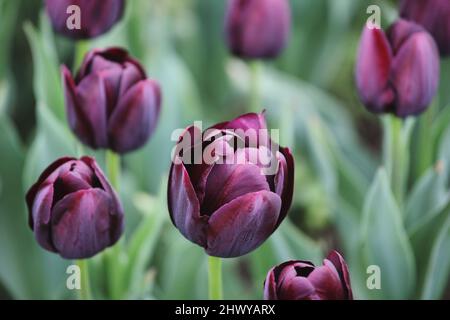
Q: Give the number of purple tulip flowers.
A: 8